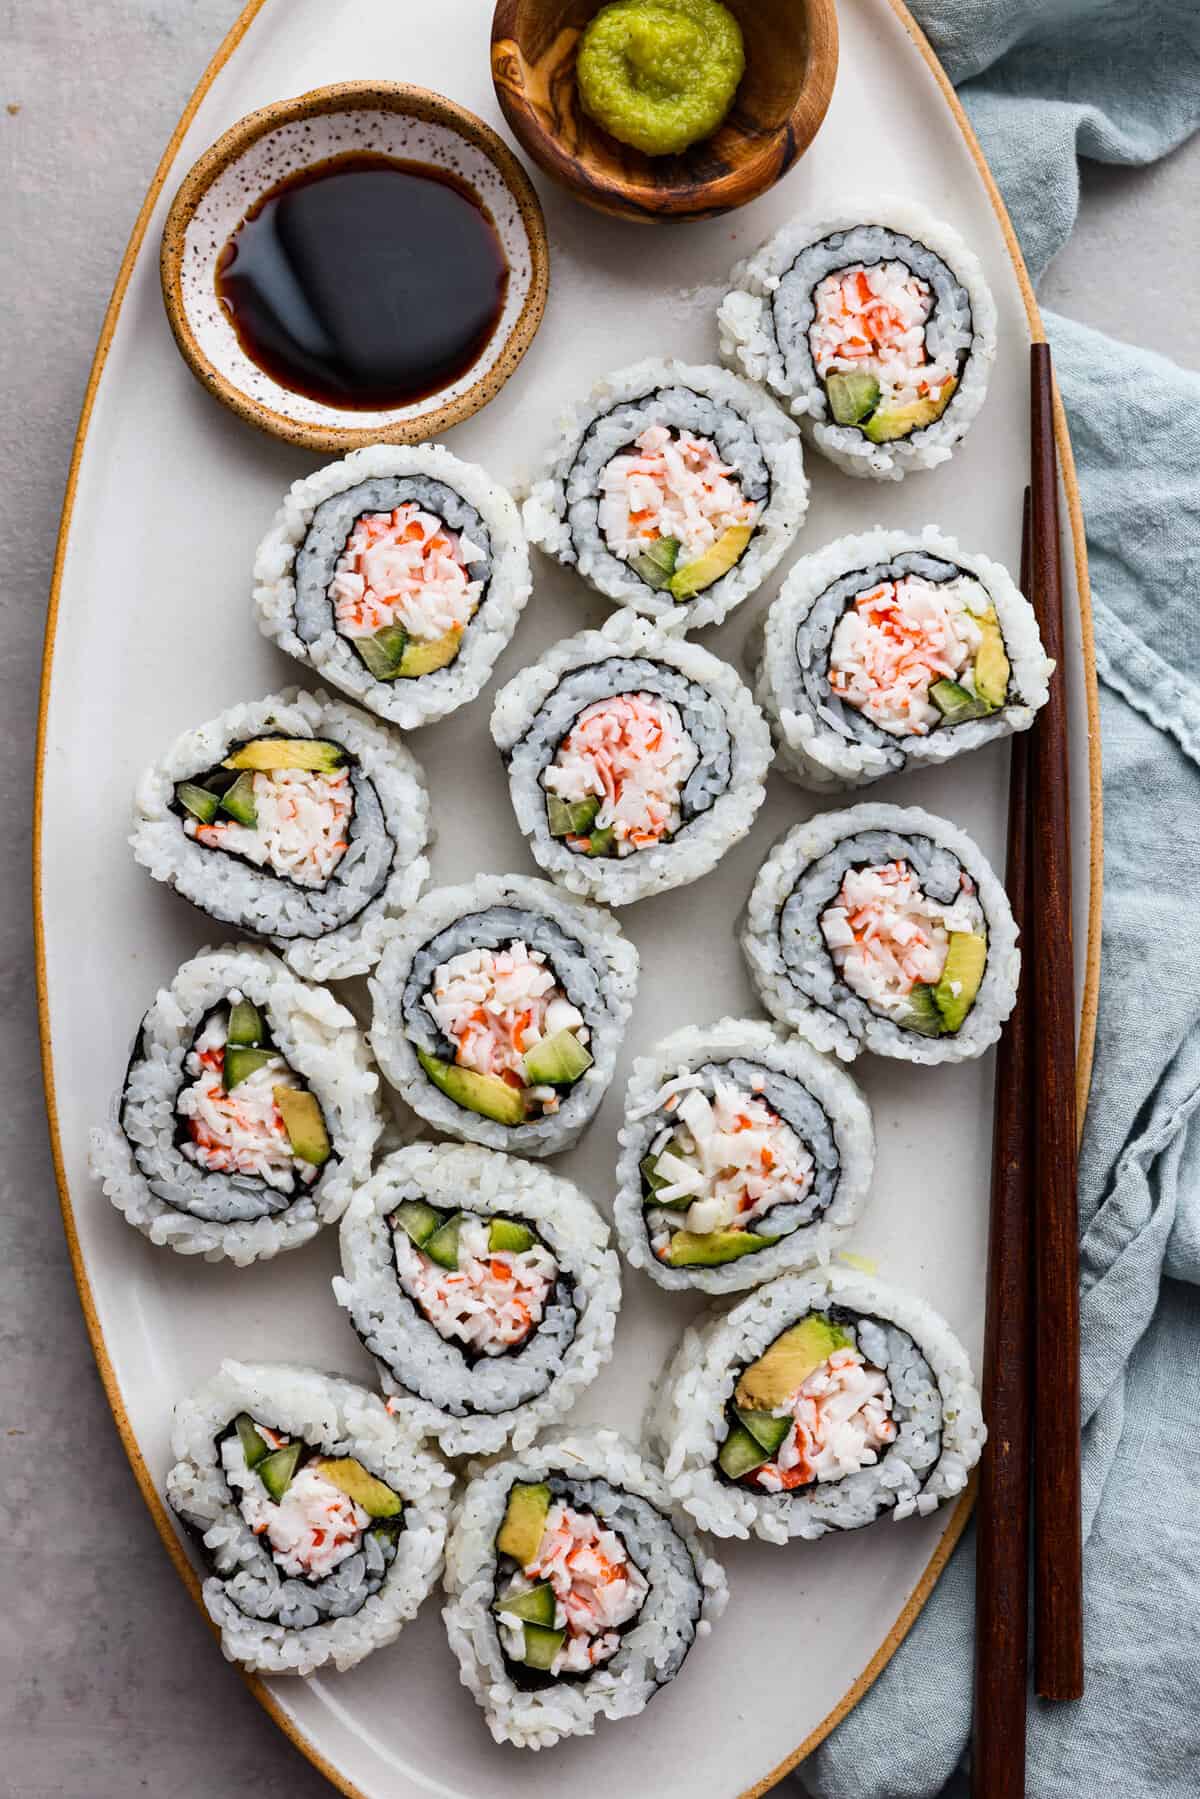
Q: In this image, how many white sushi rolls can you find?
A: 14